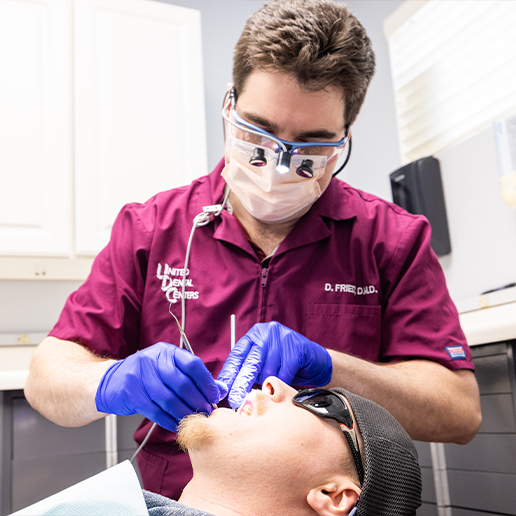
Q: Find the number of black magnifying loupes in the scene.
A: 2